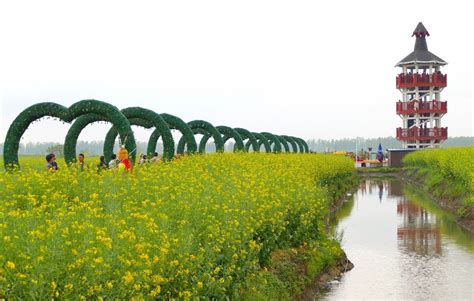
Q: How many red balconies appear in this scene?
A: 3